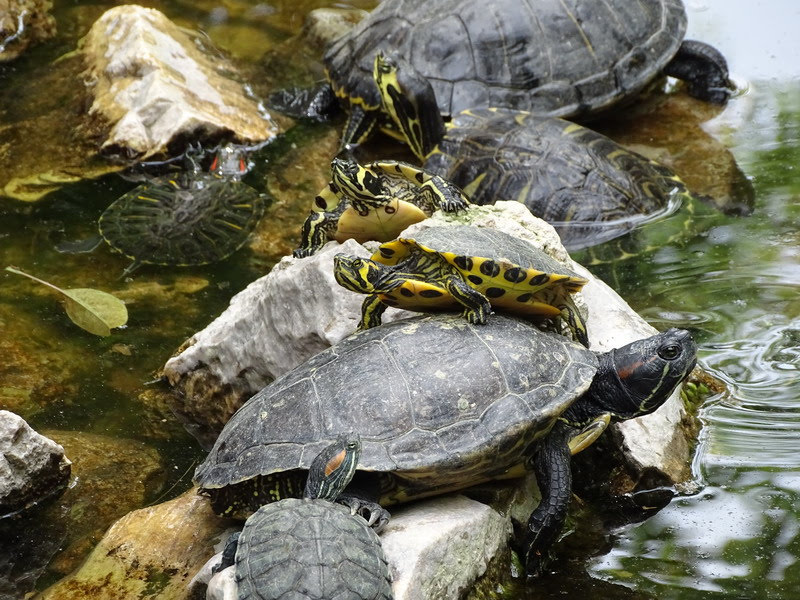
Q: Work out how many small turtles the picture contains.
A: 4